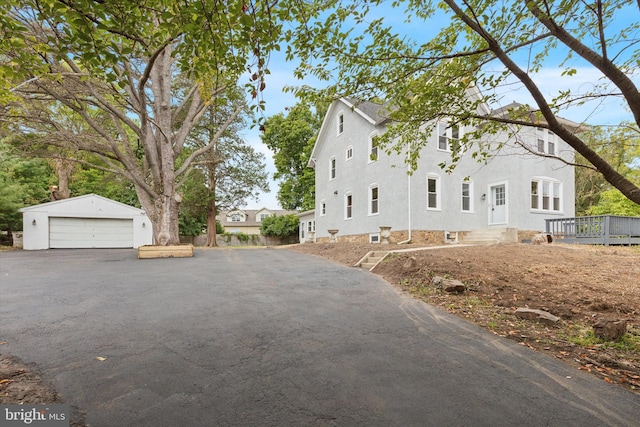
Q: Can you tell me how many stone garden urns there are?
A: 3